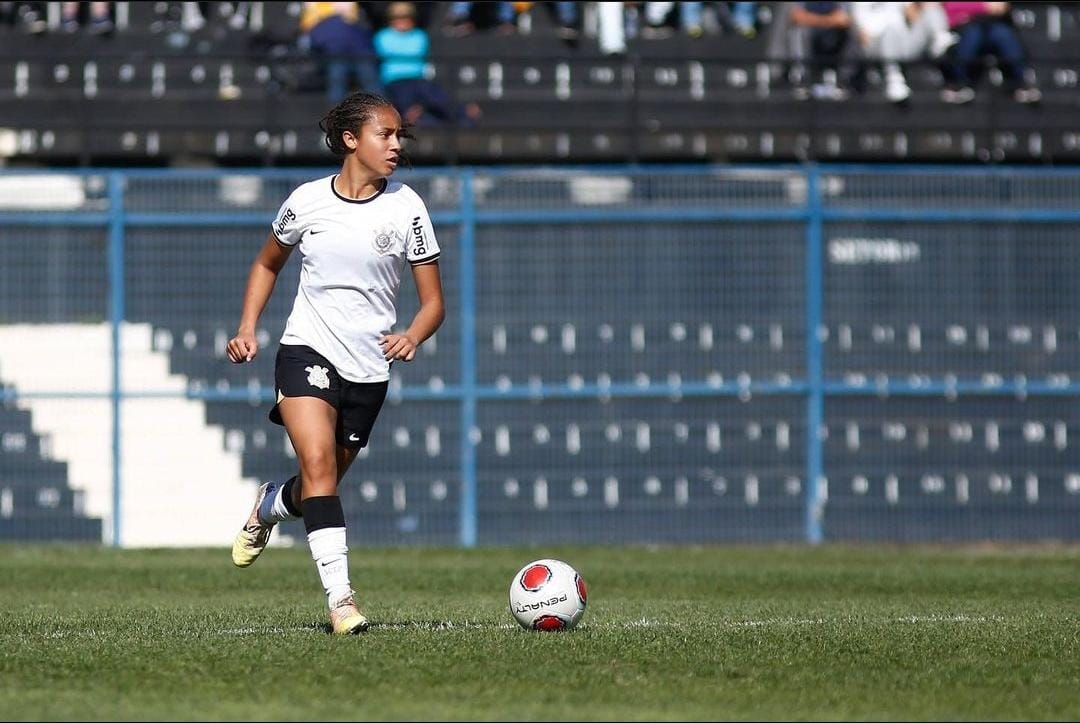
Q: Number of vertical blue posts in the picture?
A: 3